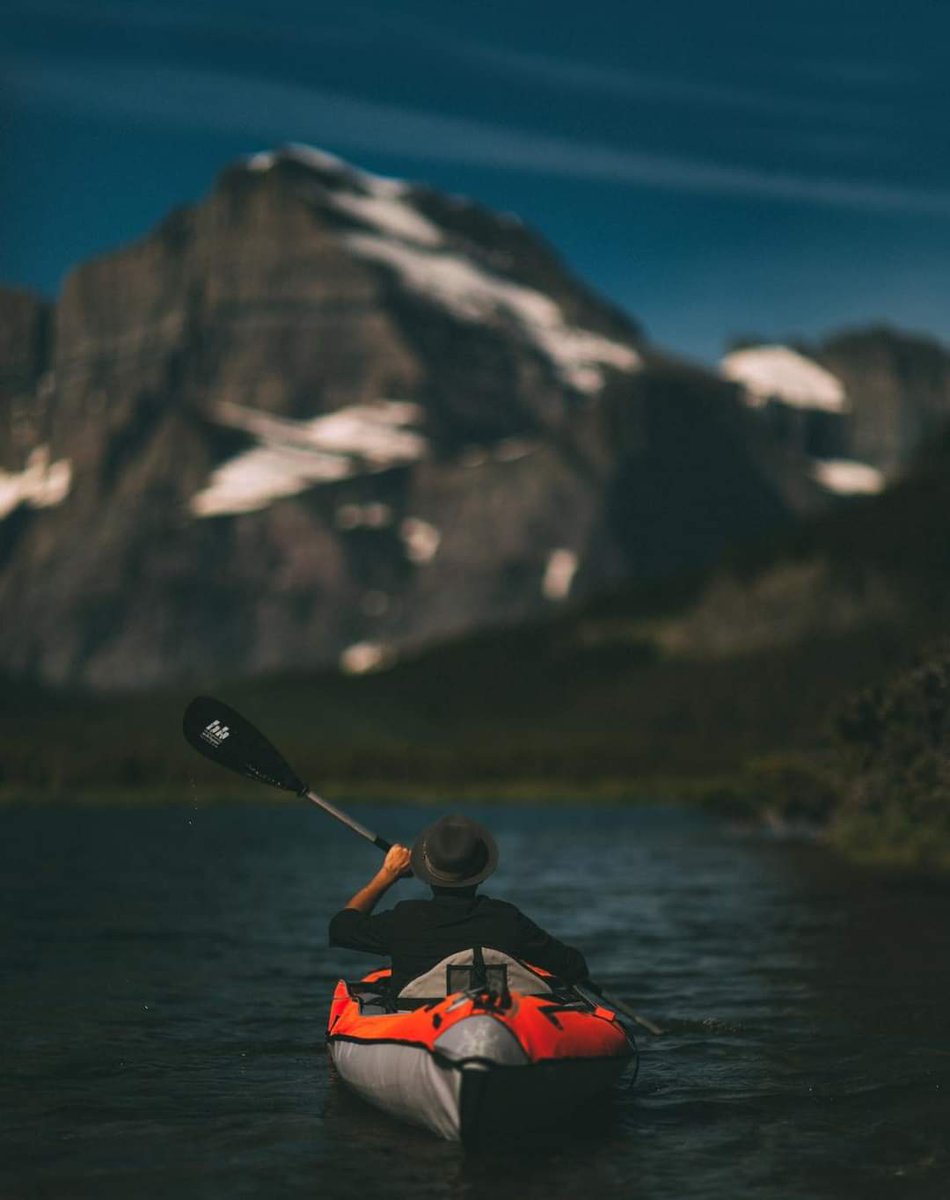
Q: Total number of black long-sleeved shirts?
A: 1